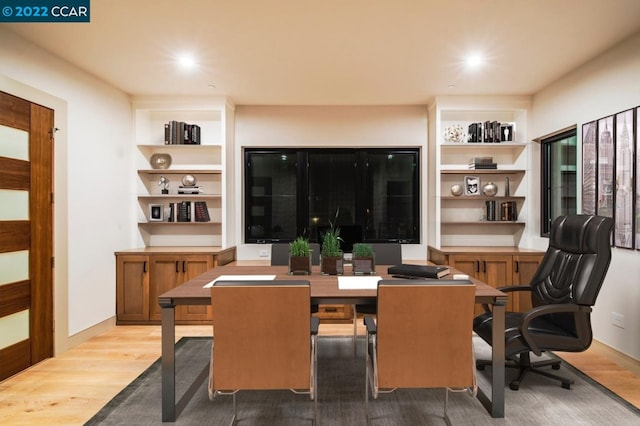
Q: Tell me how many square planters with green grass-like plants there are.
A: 3